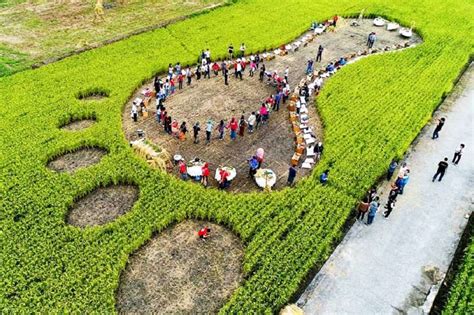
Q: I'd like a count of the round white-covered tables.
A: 6